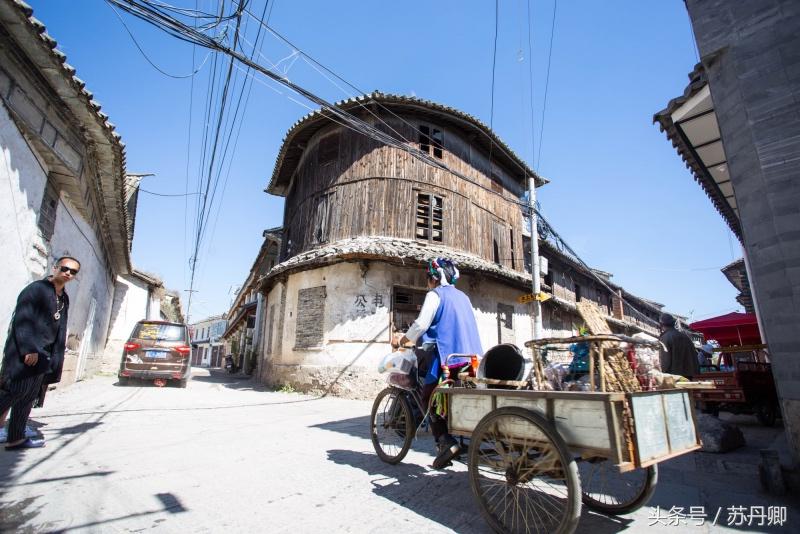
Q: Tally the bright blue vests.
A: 1